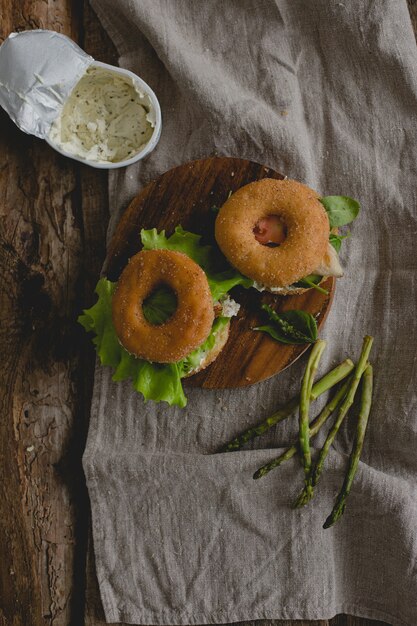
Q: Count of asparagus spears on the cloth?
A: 5